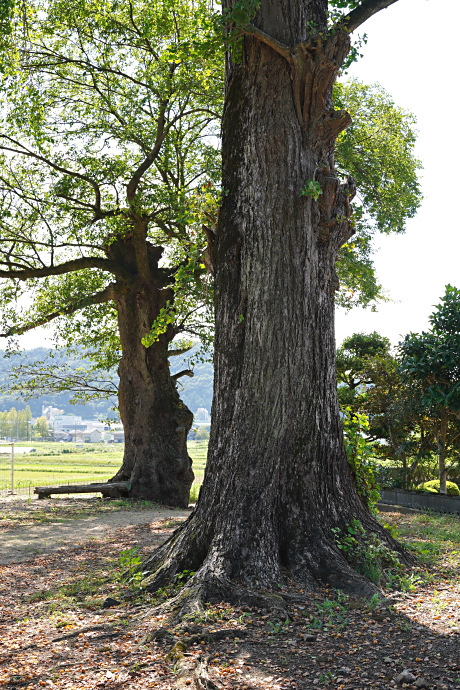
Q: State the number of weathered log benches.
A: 1